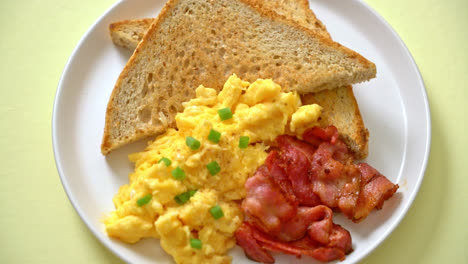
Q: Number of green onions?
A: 11